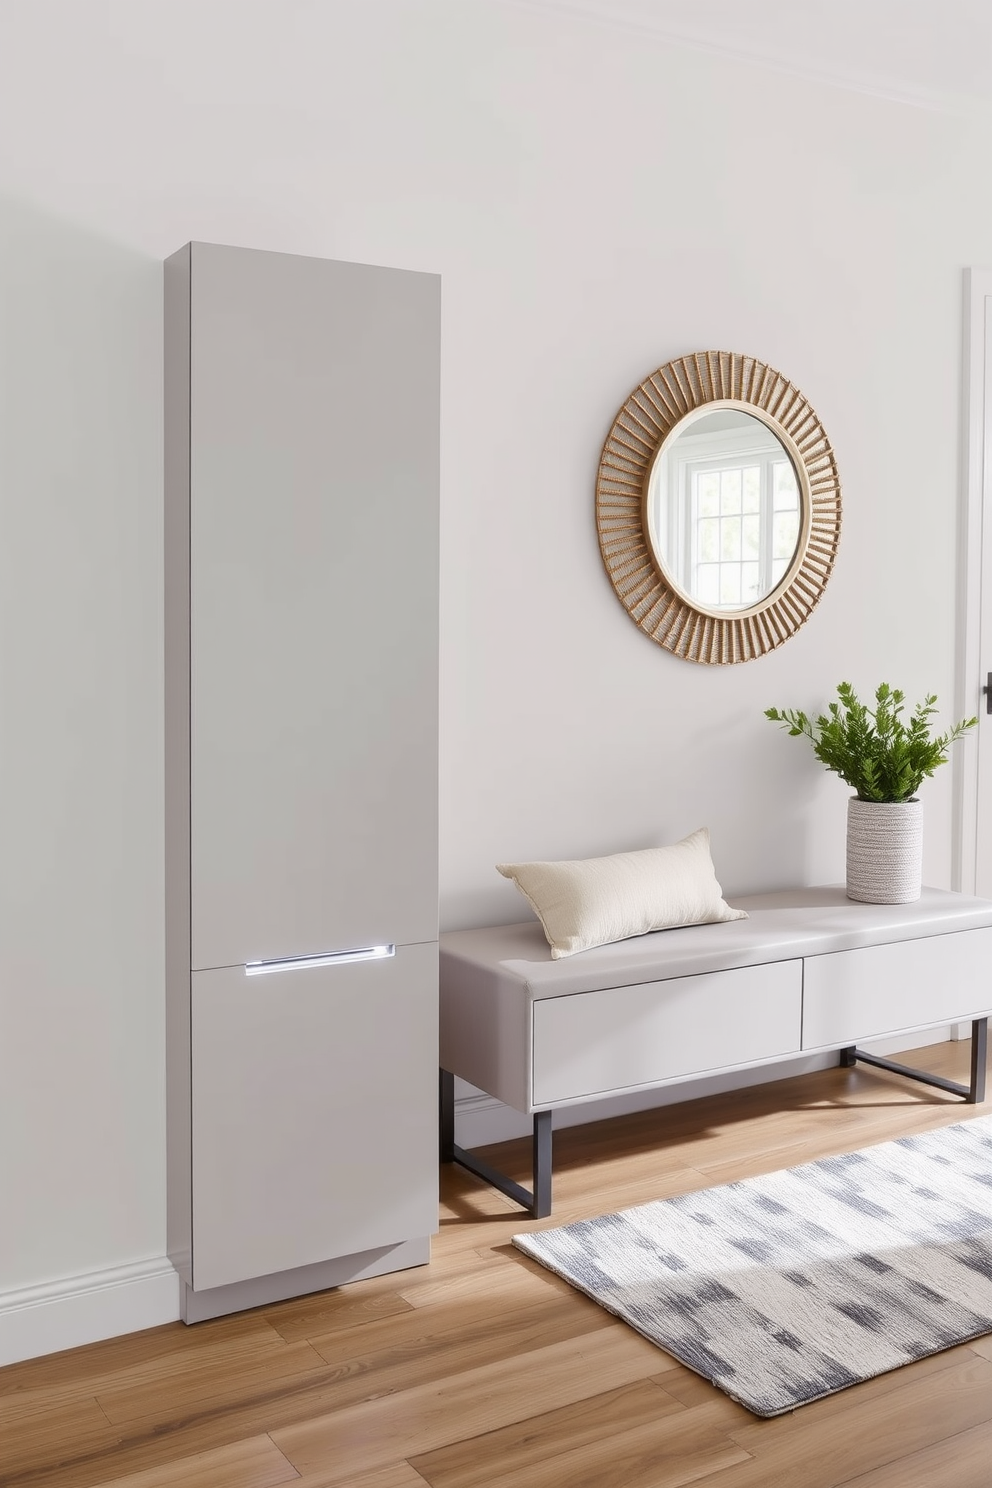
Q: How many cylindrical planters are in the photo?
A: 1